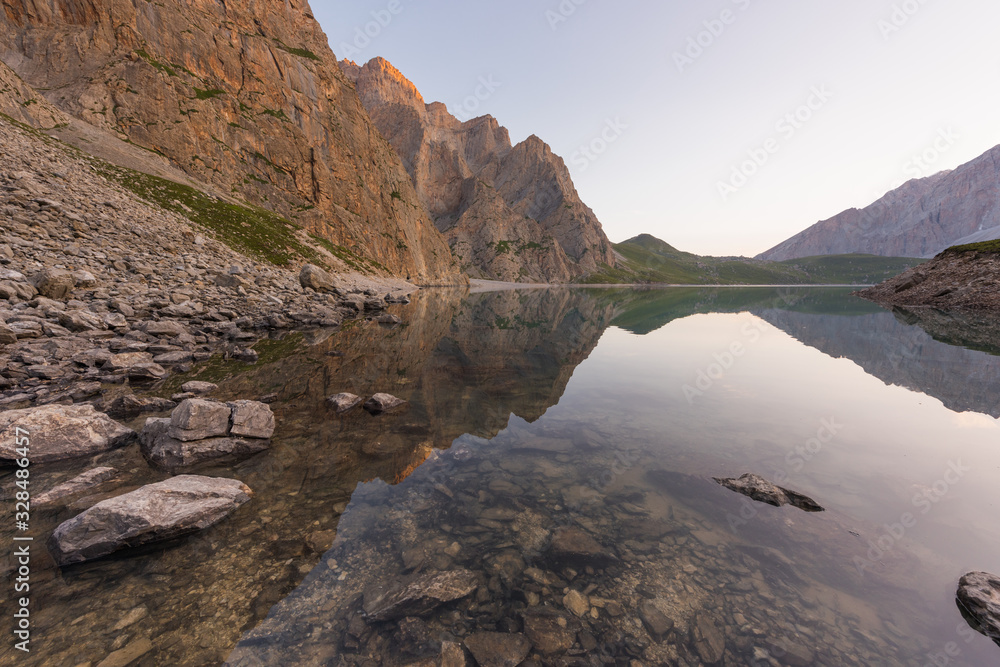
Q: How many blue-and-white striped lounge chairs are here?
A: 0